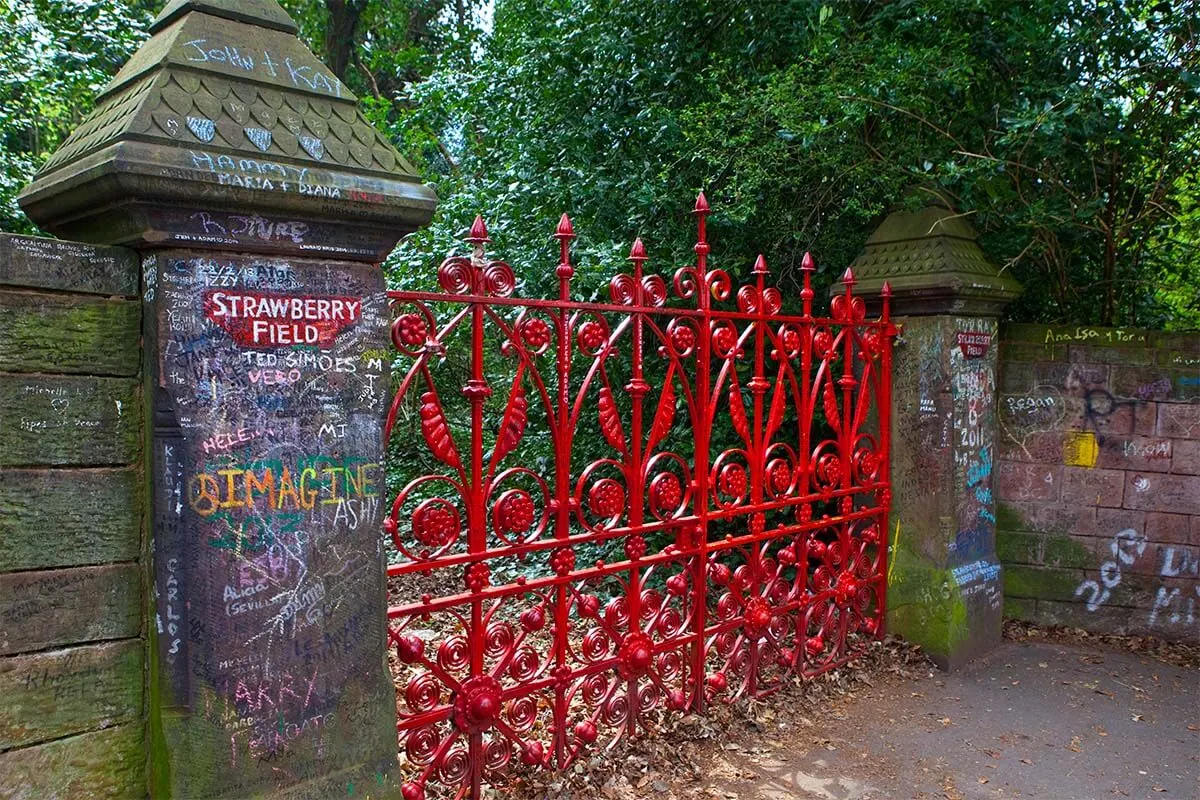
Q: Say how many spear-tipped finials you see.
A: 8